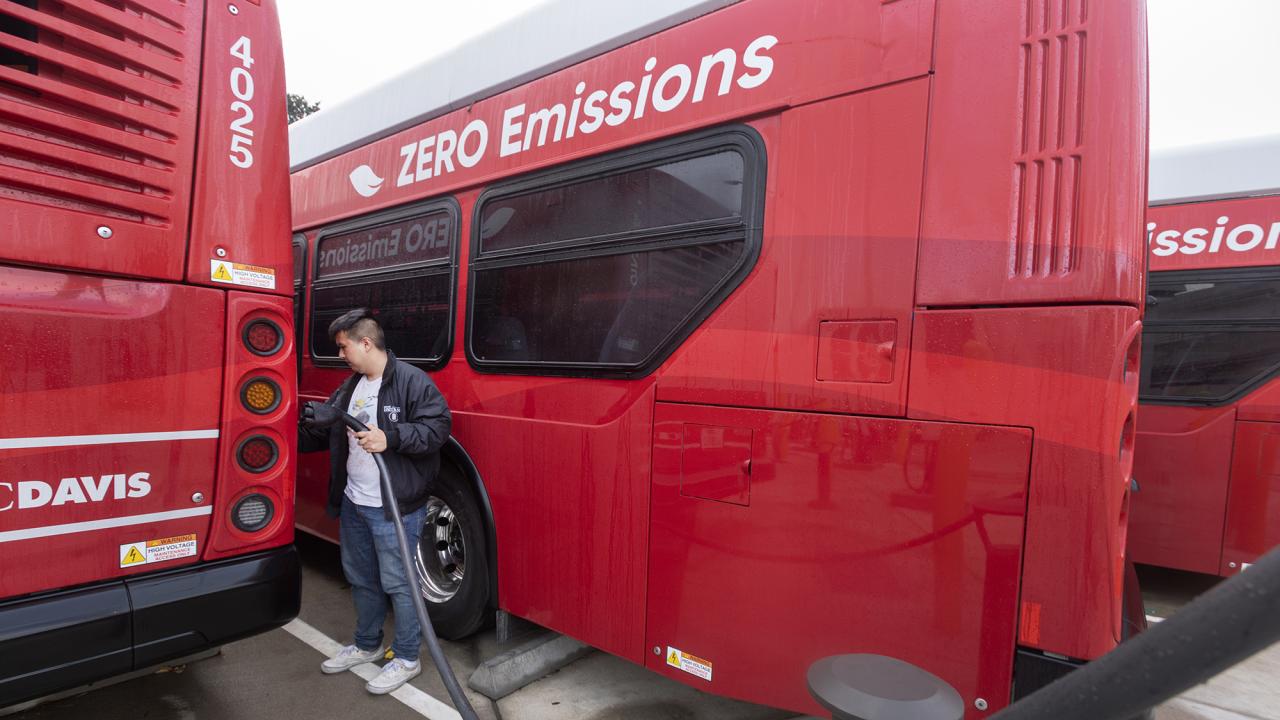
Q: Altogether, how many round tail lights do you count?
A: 4